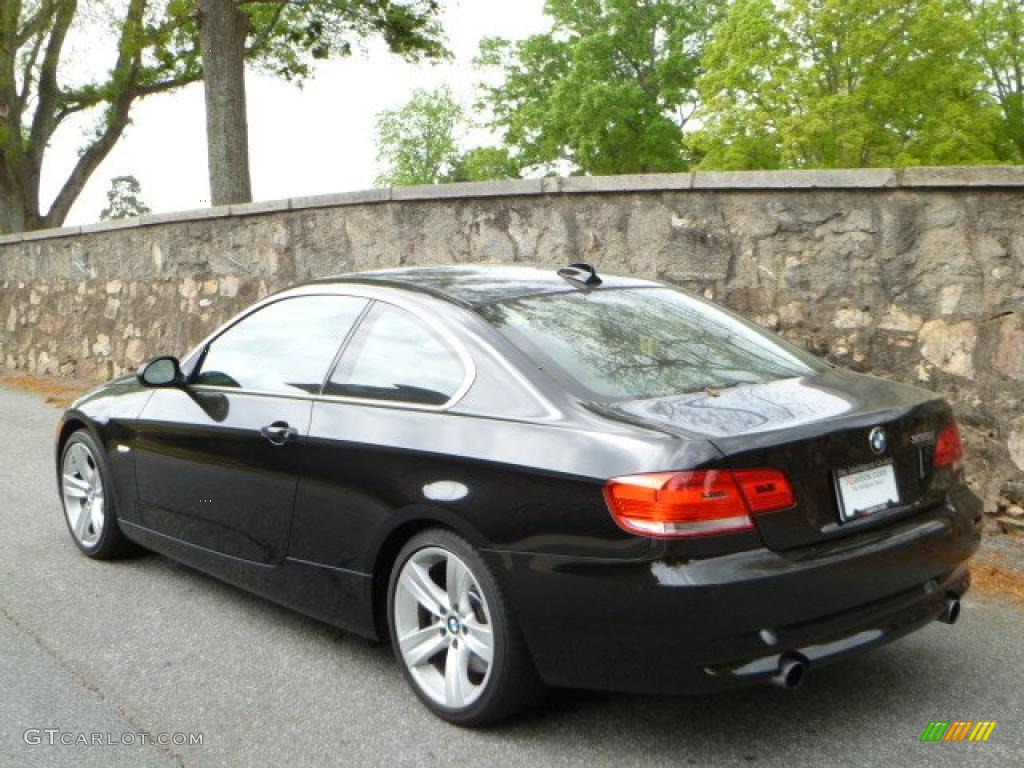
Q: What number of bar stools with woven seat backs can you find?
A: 0